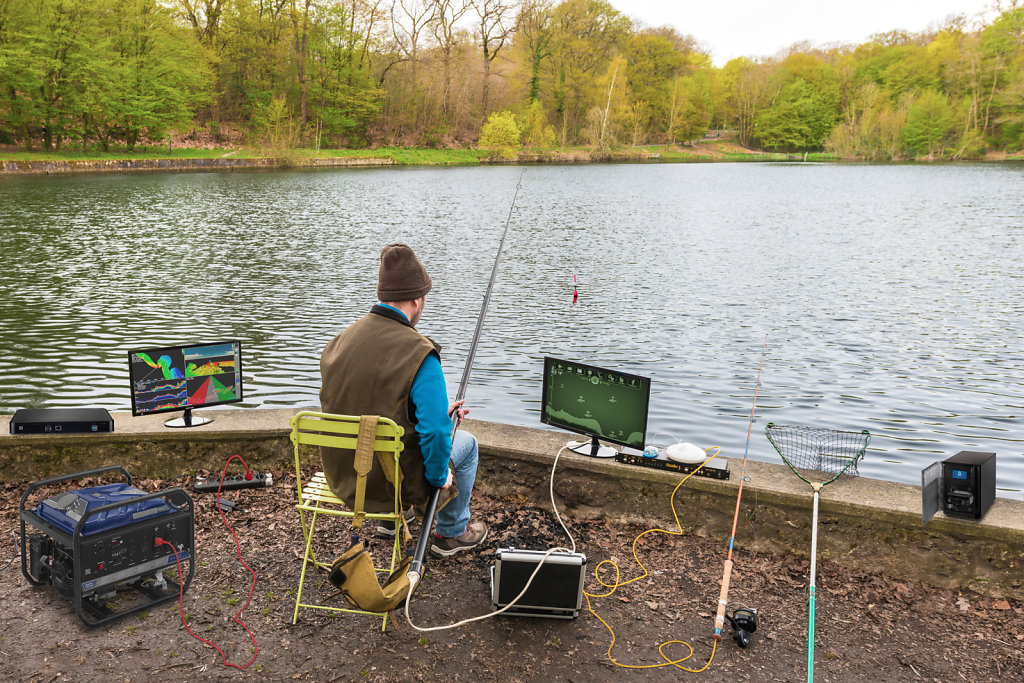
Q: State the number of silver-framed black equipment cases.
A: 1